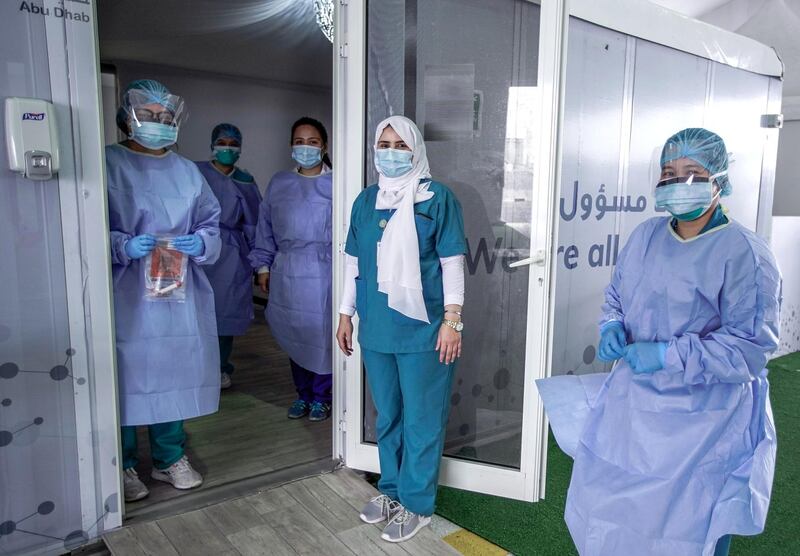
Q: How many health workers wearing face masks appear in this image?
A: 5